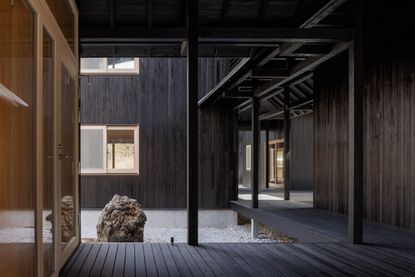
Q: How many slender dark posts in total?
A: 5